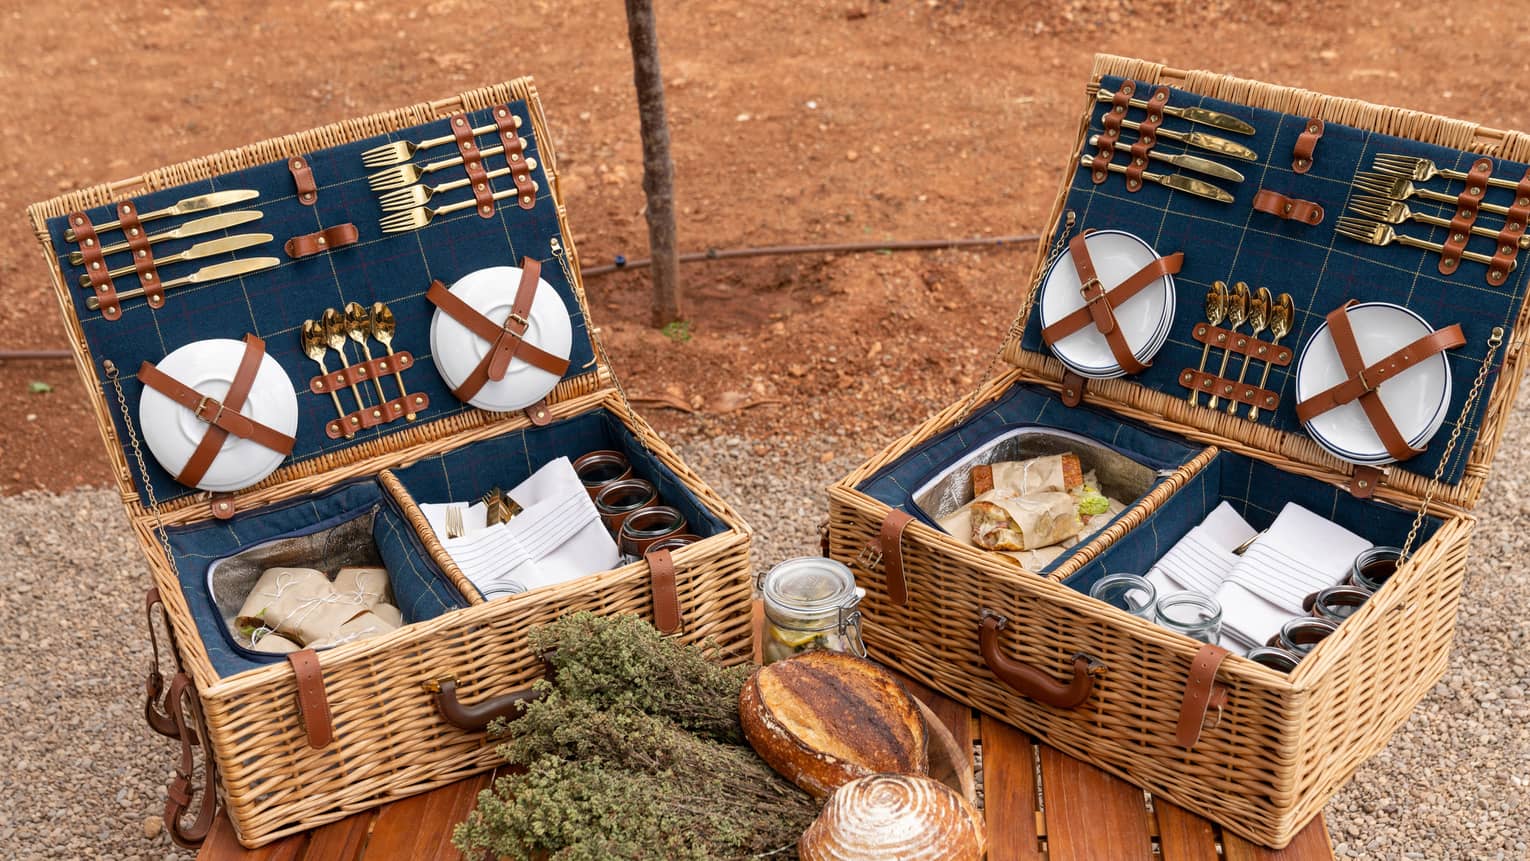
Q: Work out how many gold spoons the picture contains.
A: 8